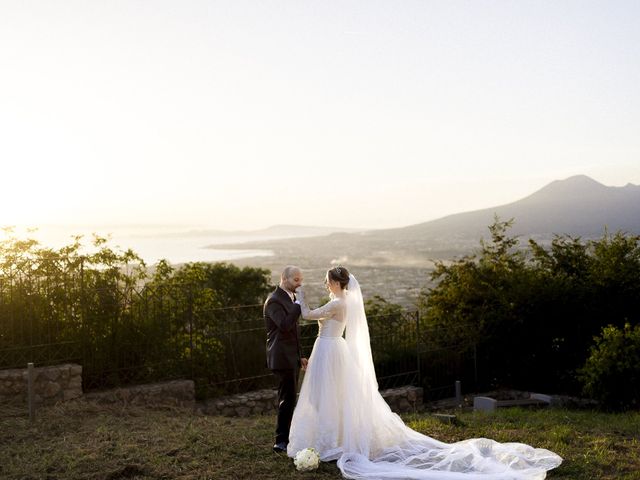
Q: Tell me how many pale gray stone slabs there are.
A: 2